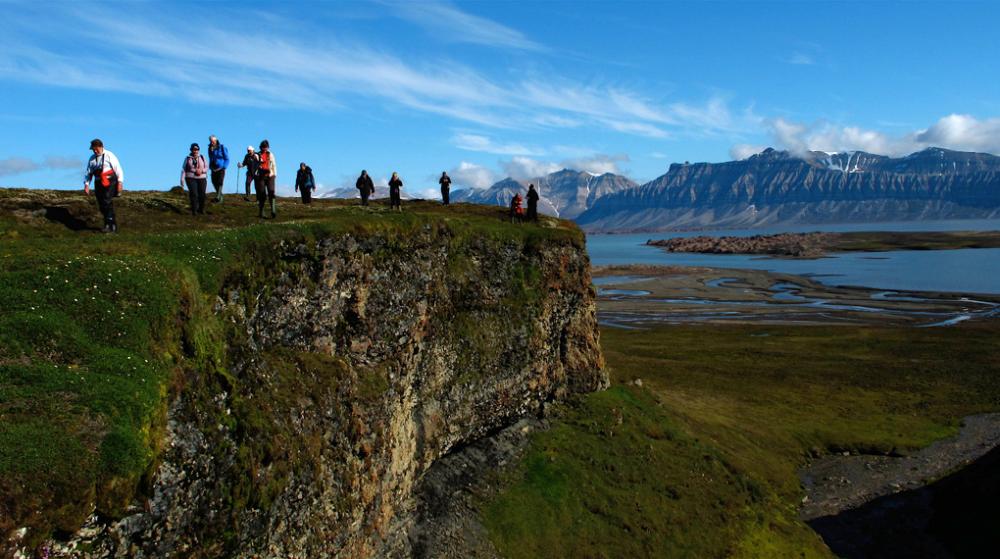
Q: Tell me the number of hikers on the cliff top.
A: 11